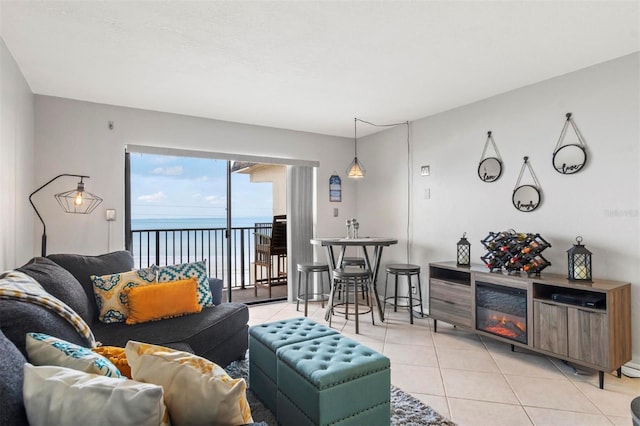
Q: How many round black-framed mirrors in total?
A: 3